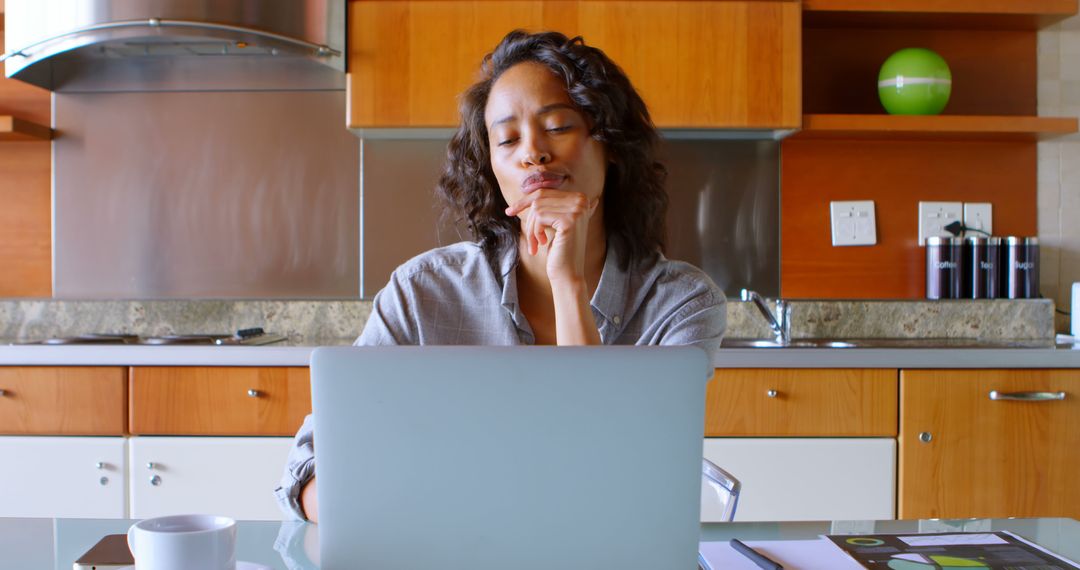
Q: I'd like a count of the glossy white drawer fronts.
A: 3